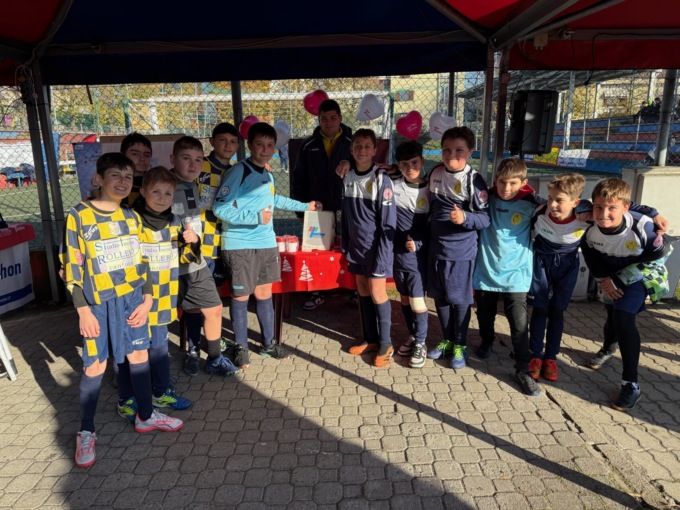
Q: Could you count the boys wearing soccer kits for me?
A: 12